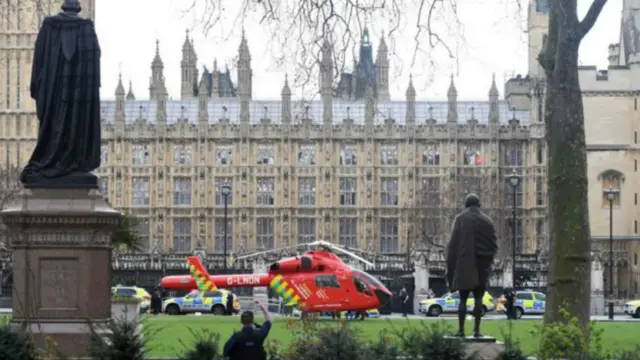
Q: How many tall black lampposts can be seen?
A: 3